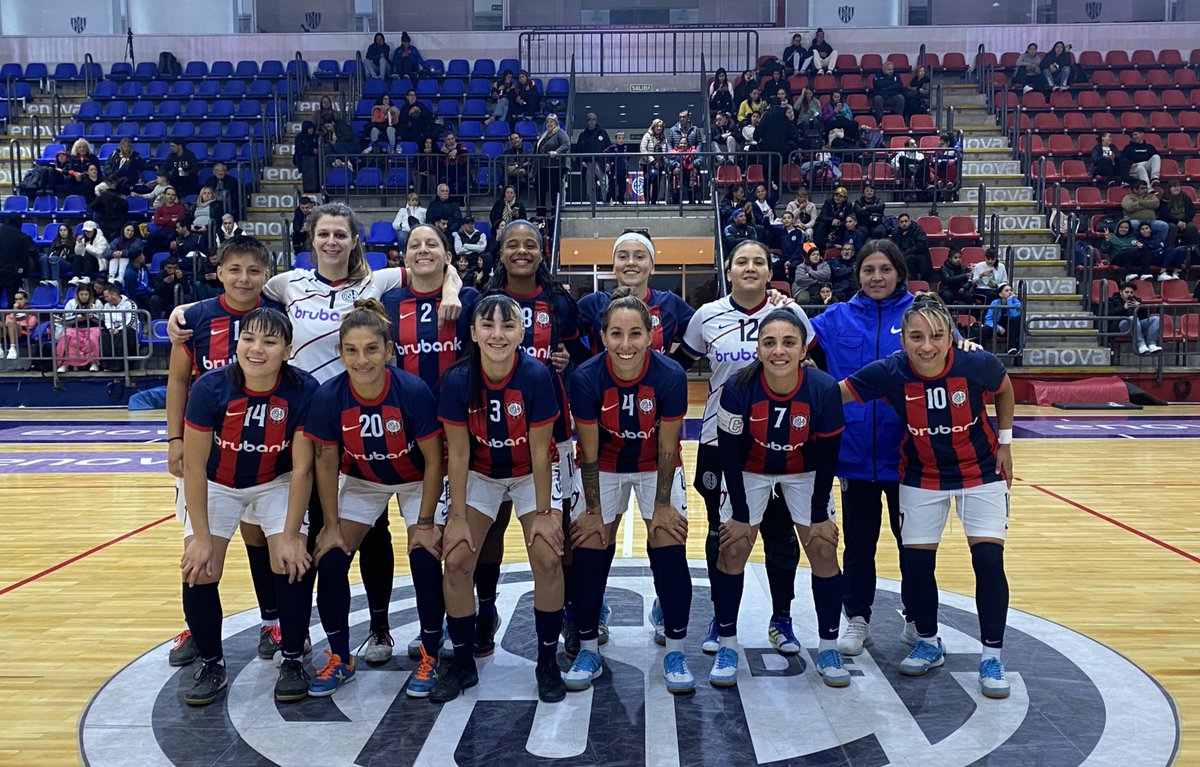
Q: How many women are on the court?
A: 13